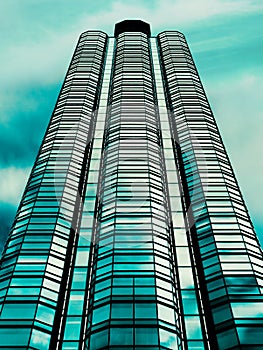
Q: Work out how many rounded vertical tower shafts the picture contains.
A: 3